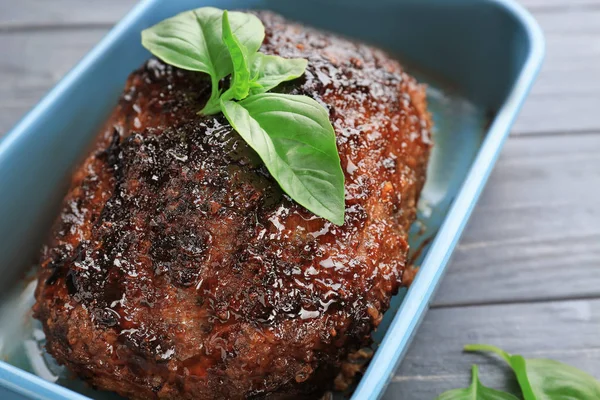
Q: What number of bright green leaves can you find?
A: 6